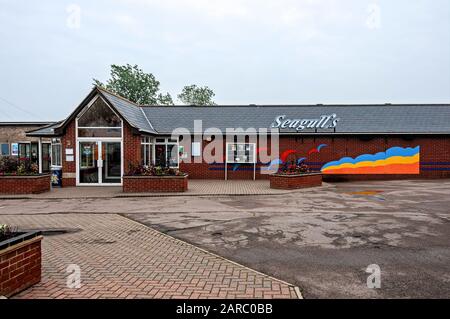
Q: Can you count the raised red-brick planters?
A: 4